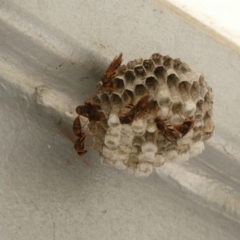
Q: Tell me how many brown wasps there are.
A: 5